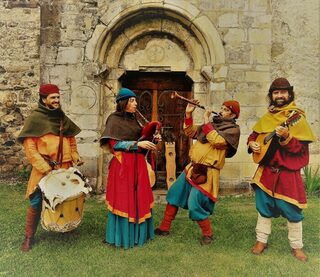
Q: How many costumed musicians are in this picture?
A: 4